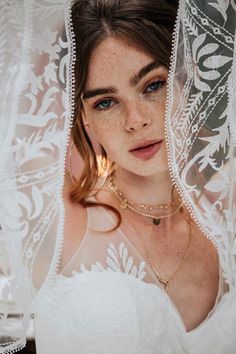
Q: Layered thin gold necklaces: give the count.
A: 3